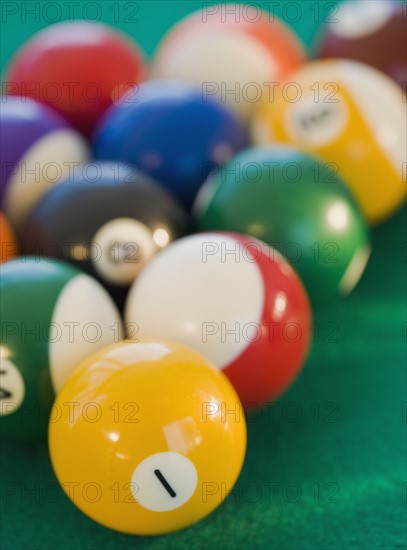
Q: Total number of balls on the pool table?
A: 12